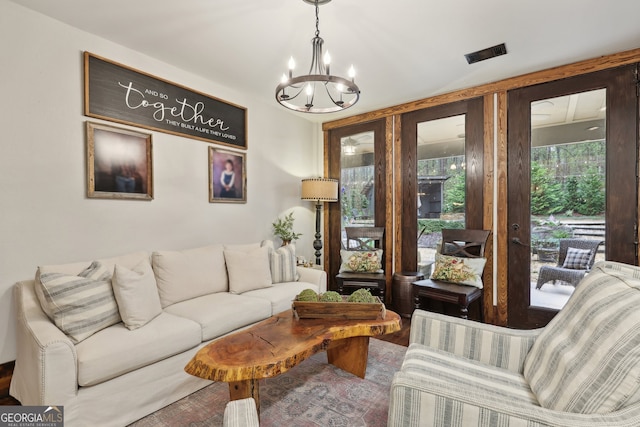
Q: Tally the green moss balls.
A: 3